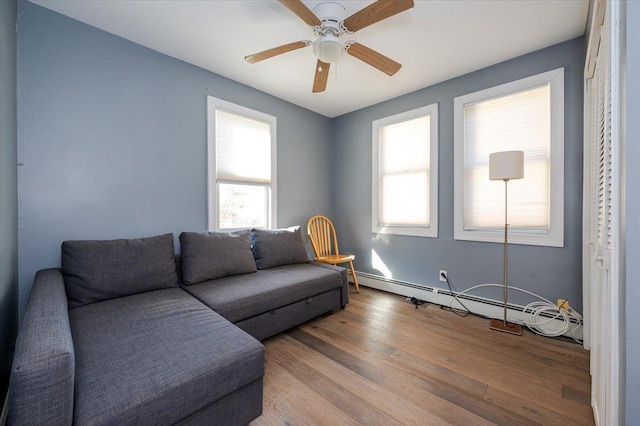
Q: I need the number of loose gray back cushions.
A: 3